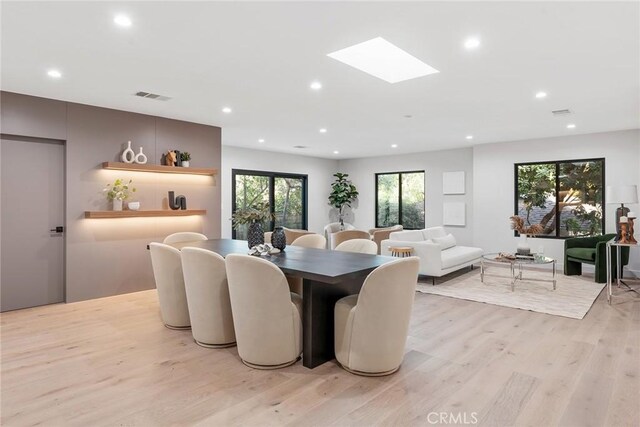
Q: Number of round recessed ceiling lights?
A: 12